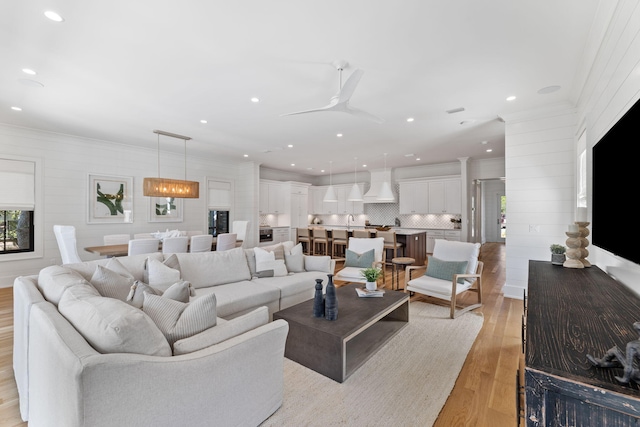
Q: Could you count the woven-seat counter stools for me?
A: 5